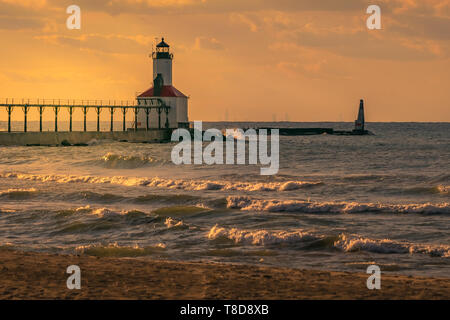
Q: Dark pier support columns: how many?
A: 13